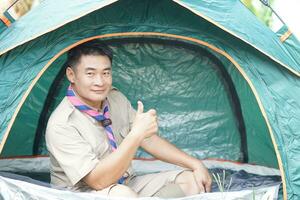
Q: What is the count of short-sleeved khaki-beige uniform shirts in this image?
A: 1